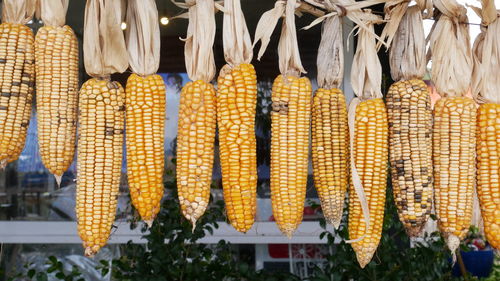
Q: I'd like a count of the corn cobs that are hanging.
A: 12